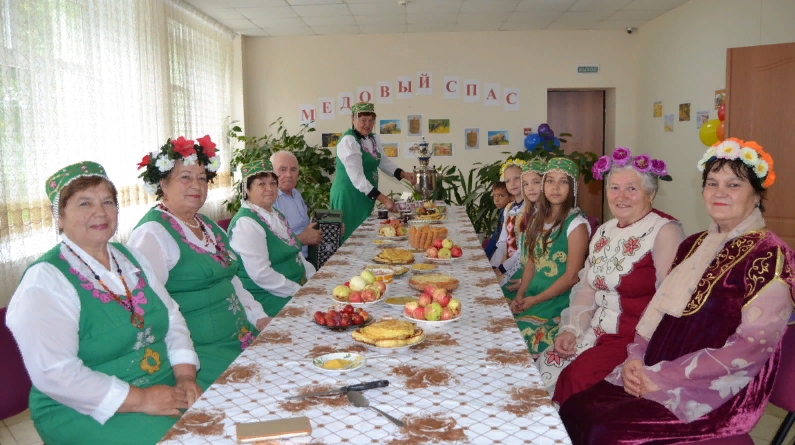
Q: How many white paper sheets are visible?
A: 11